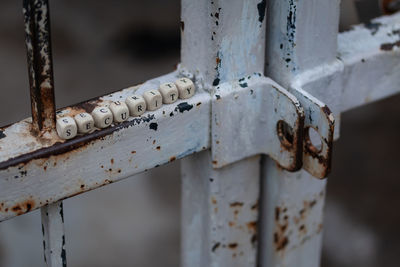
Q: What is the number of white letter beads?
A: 8